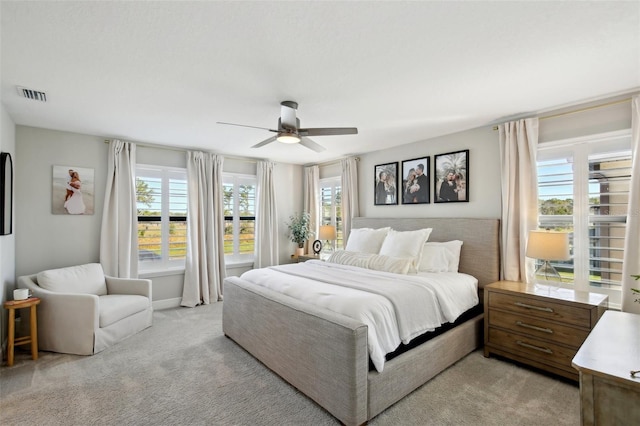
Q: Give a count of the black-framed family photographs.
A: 3